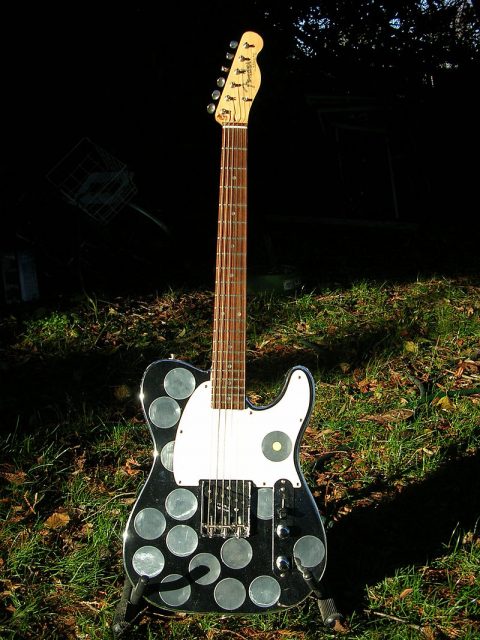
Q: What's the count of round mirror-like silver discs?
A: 15